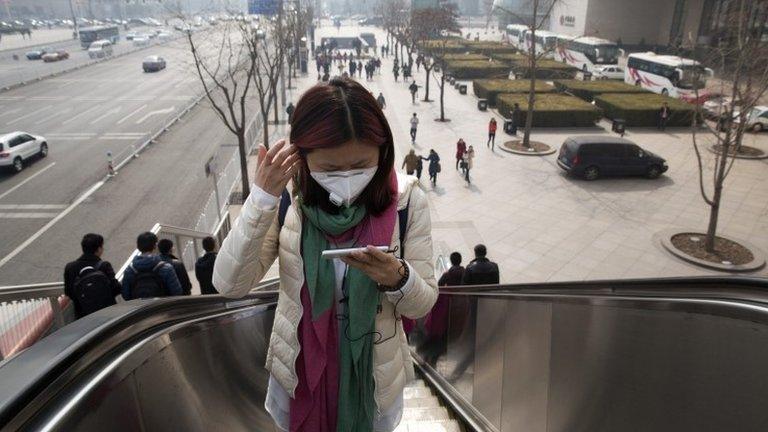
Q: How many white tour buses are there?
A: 4